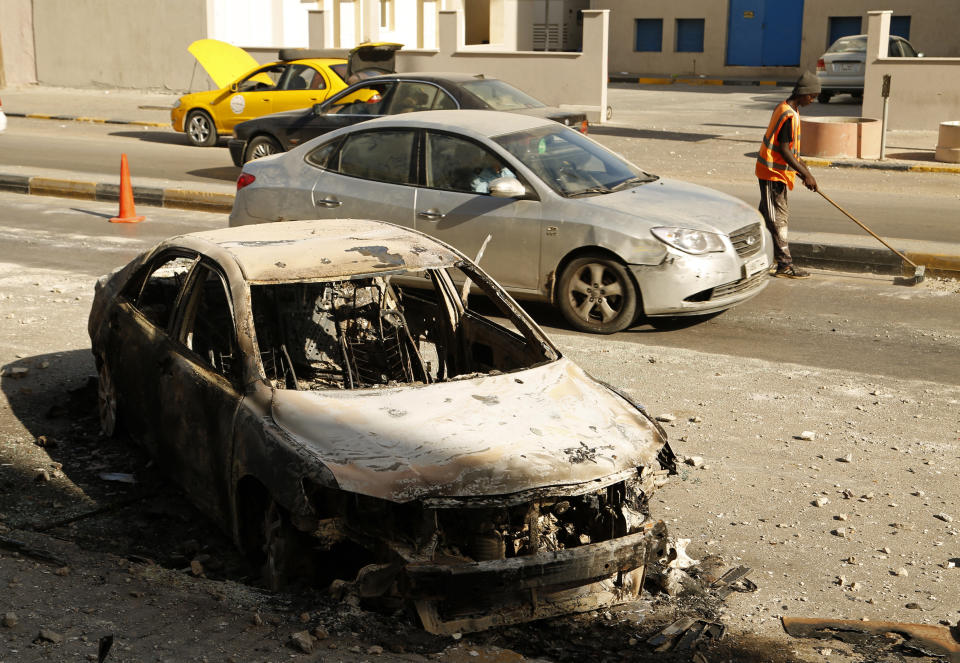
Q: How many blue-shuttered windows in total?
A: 4